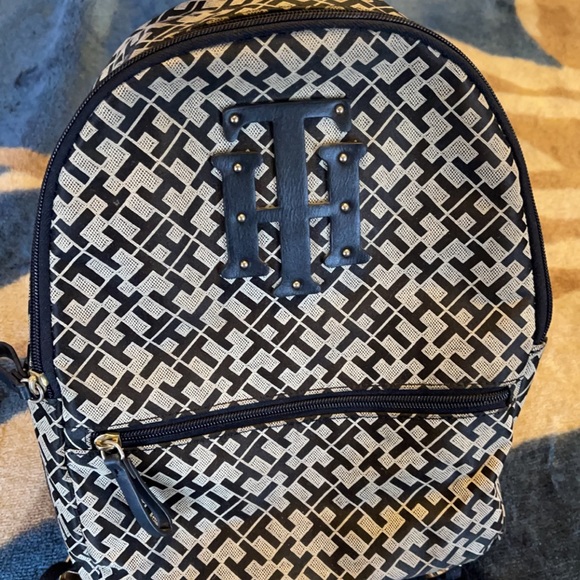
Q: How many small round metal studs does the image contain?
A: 9